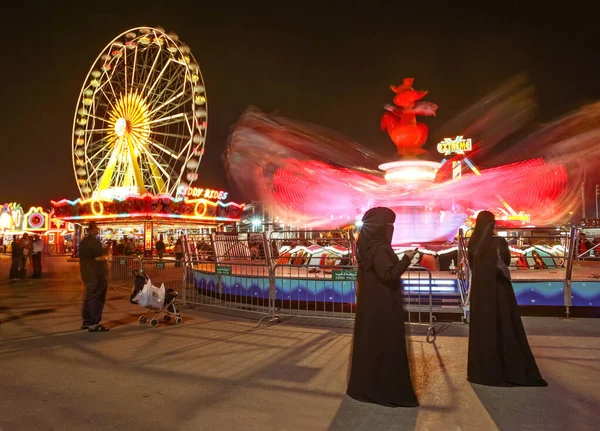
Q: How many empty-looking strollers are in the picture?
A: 1